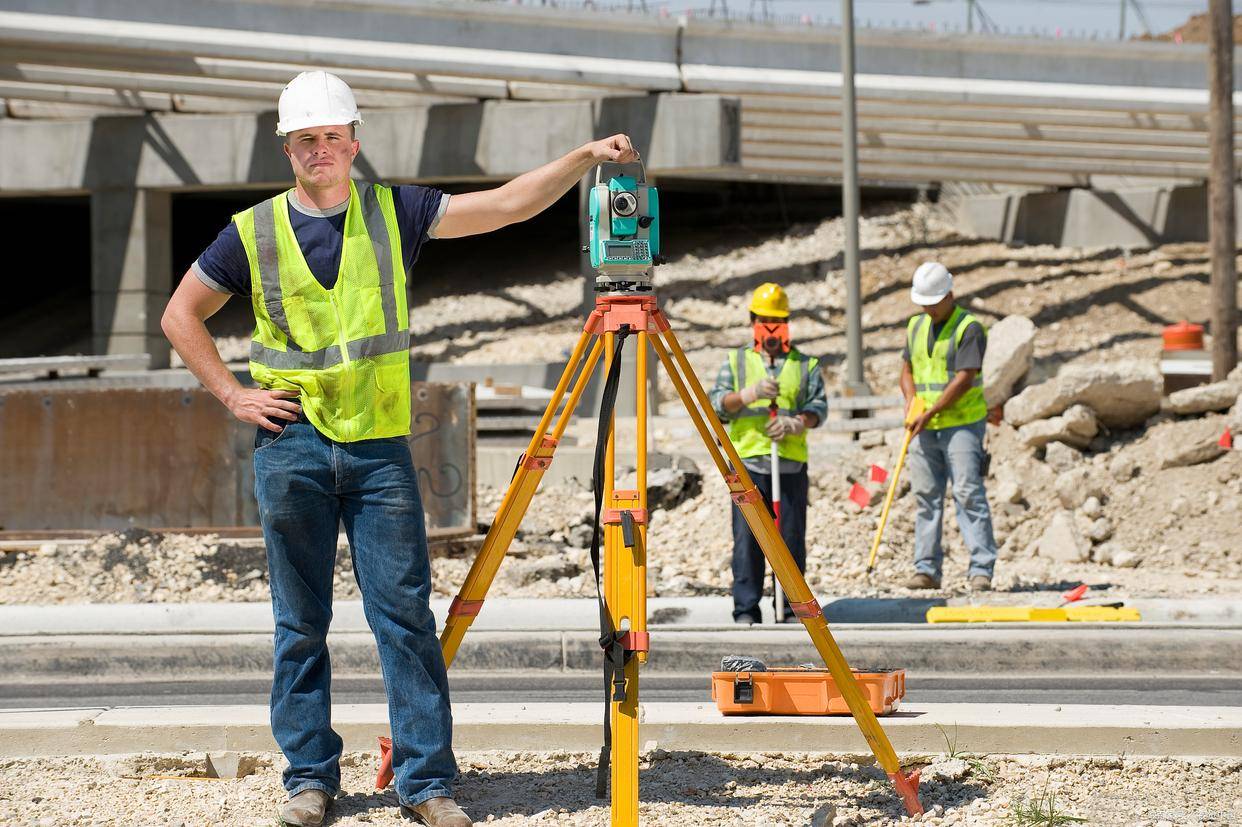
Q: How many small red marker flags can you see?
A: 4